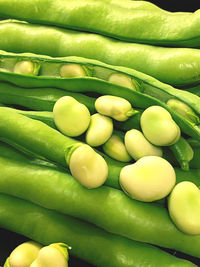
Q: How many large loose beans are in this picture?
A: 11